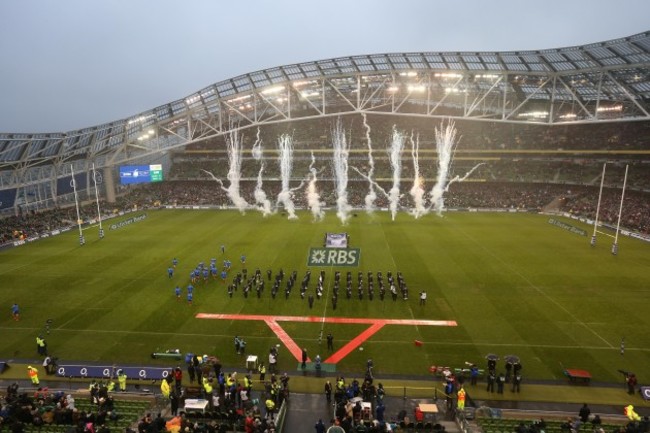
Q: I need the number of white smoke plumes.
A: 9